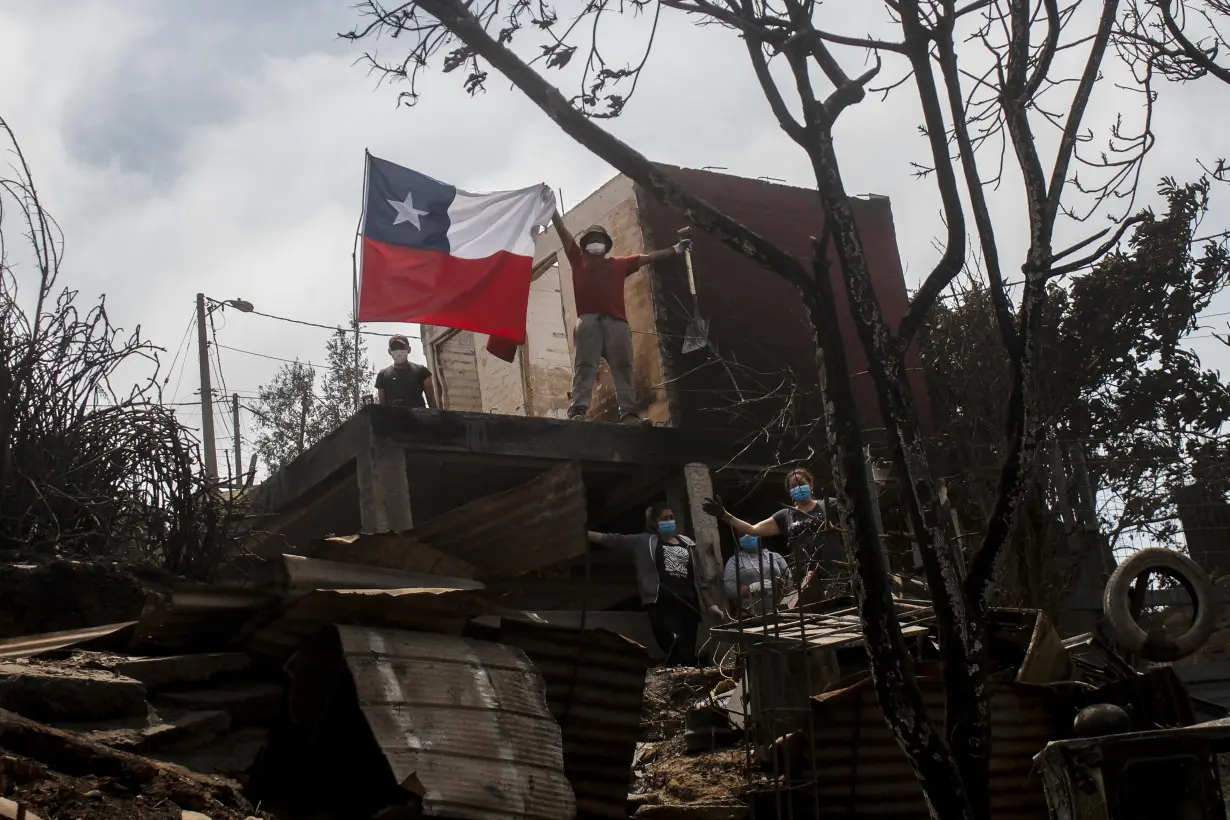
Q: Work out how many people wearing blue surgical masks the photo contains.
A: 3